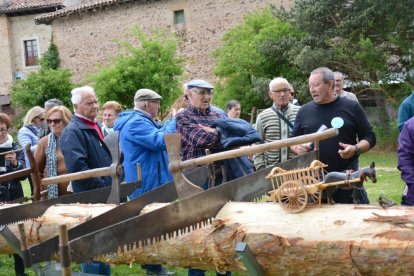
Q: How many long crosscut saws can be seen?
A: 3